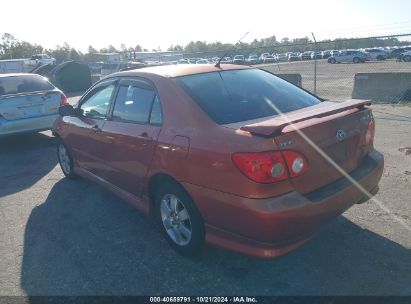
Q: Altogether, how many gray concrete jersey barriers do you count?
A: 2